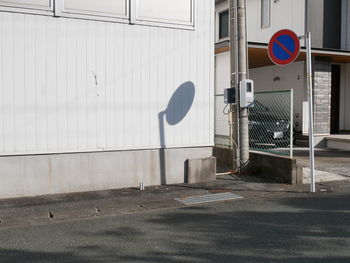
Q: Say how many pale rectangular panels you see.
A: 3